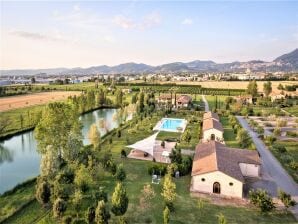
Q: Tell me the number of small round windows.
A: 2